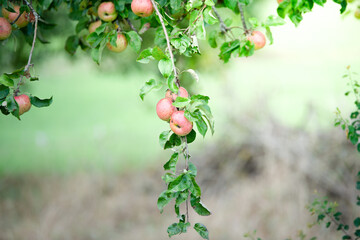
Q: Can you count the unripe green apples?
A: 0